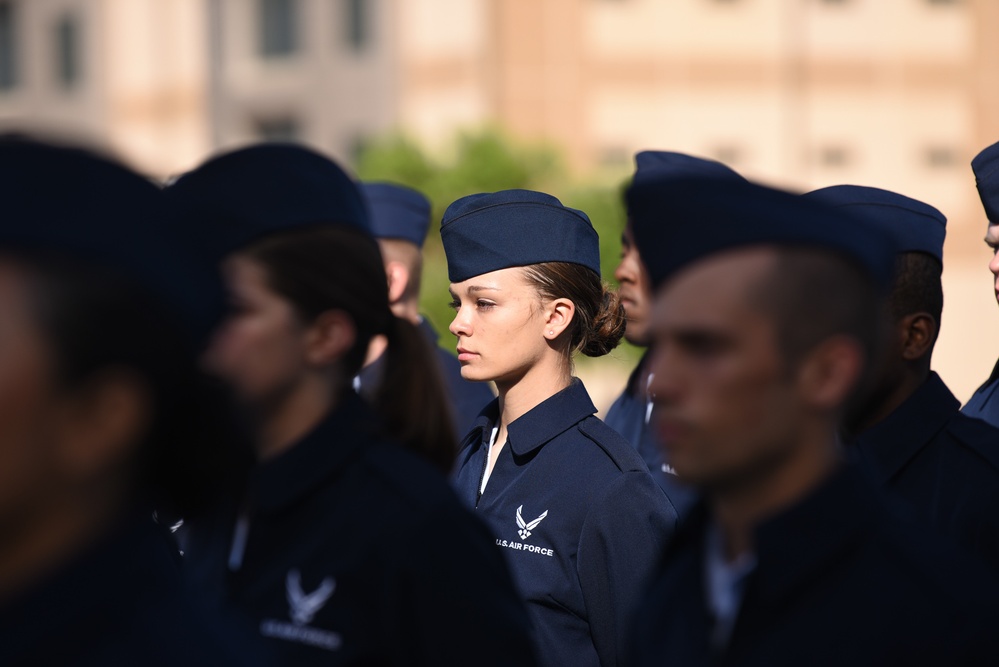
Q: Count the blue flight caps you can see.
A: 8